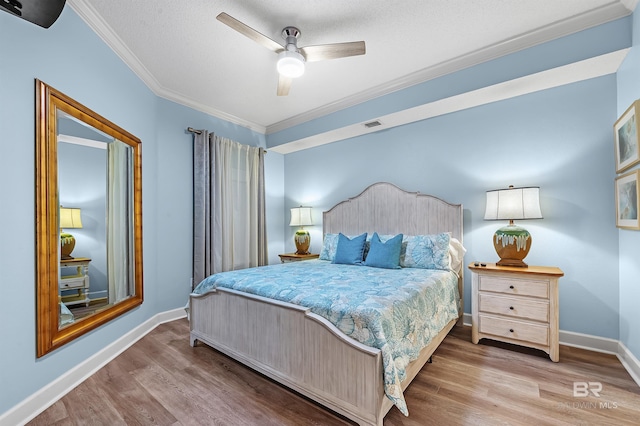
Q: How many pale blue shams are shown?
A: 2